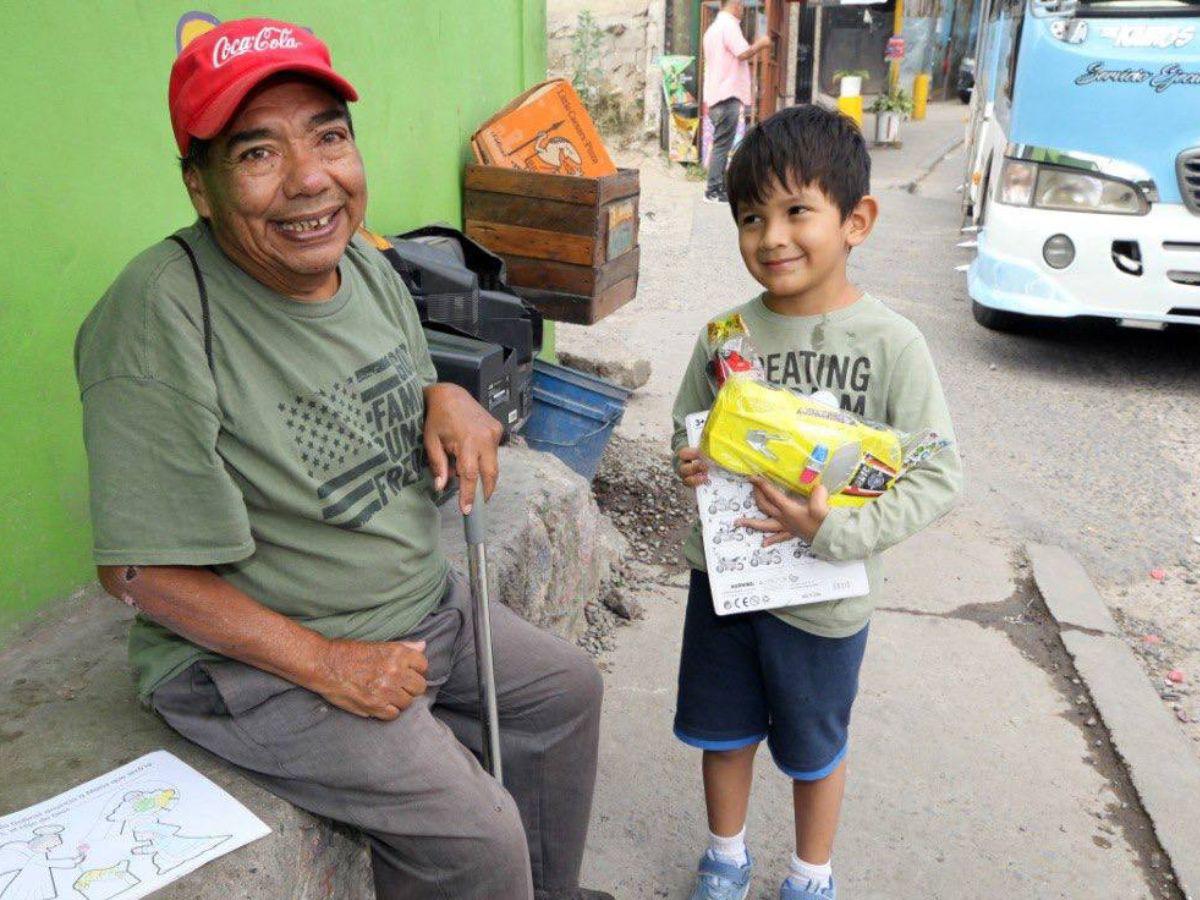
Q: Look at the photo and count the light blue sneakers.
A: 2